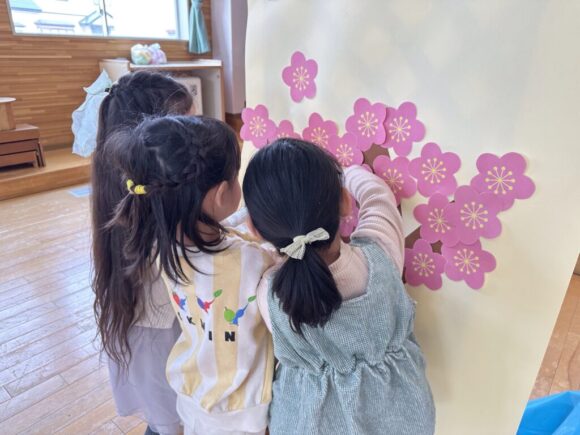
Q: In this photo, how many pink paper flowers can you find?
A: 15